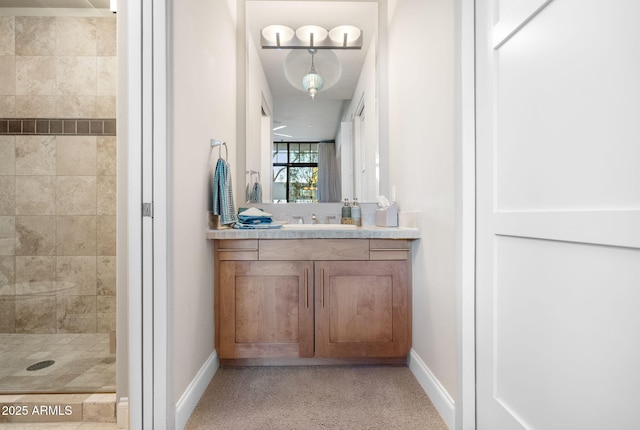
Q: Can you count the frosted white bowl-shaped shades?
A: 3